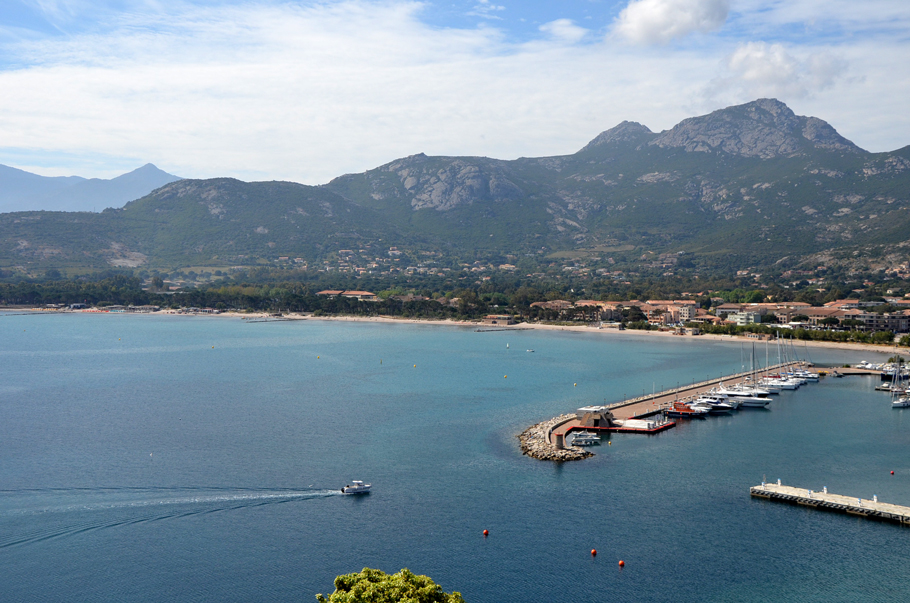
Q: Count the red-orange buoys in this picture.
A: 4